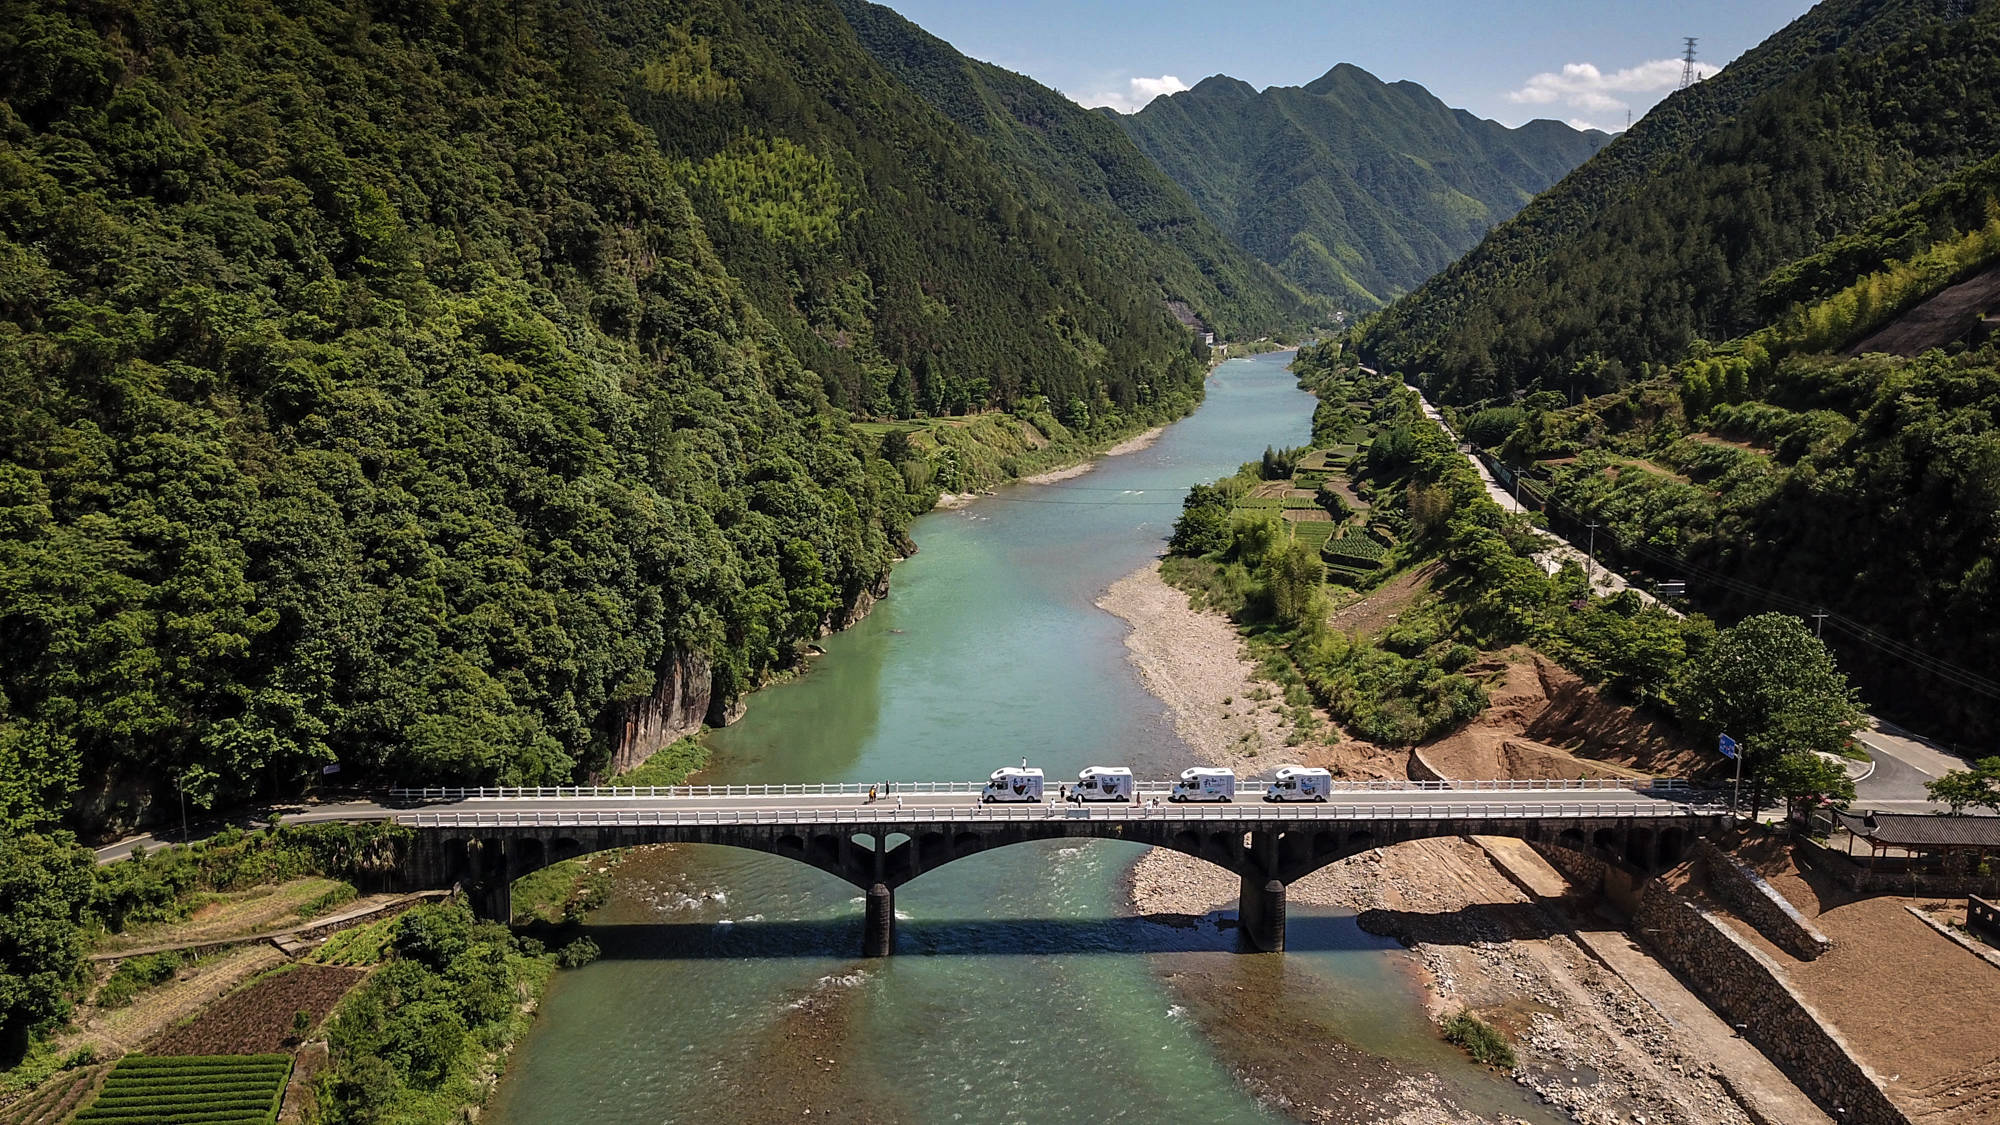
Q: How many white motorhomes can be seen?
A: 4